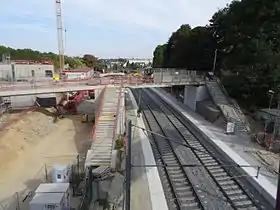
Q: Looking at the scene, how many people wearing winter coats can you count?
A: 0